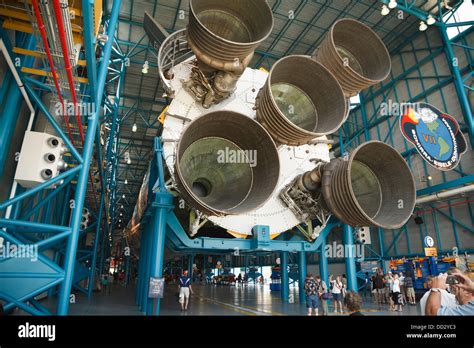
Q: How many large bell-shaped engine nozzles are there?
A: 5